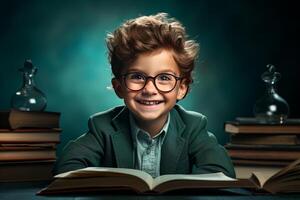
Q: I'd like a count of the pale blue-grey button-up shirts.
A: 1